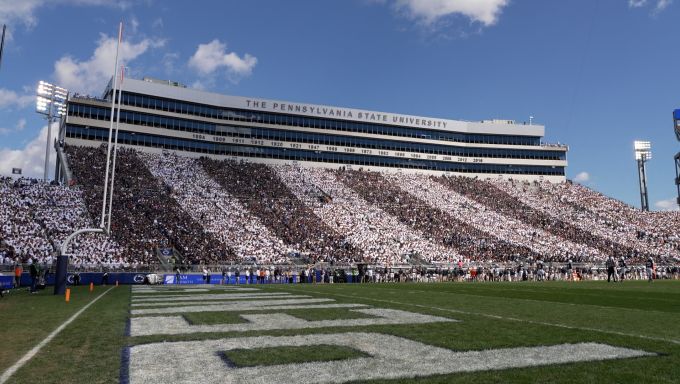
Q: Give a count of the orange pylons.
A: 3